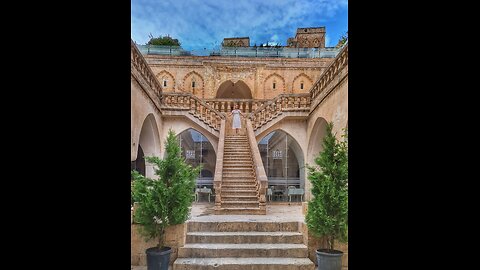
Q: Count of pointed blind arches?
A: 4